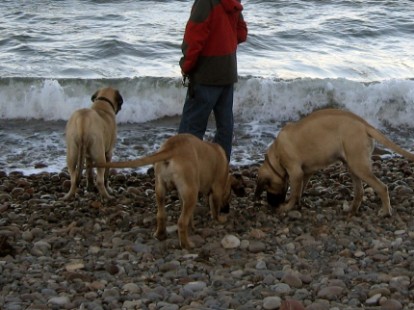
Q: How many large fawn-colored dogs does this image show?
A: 3